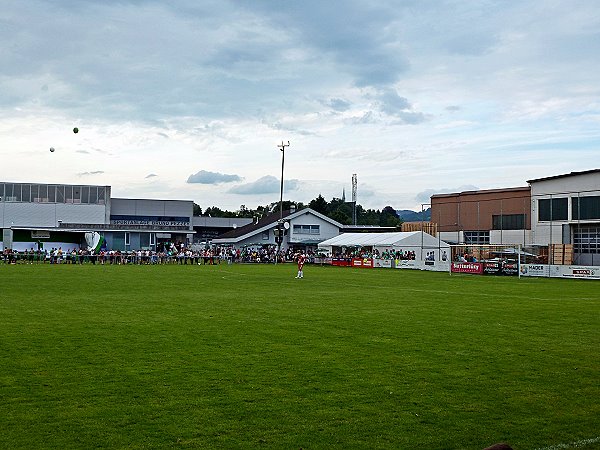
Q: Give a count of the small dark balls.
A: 2